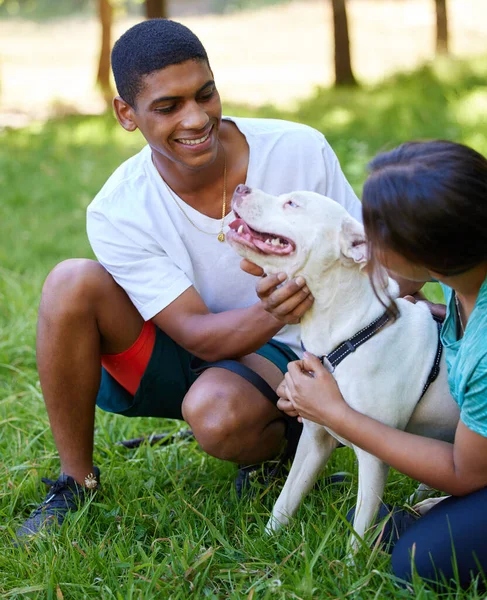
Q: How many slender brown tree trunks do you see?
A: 4